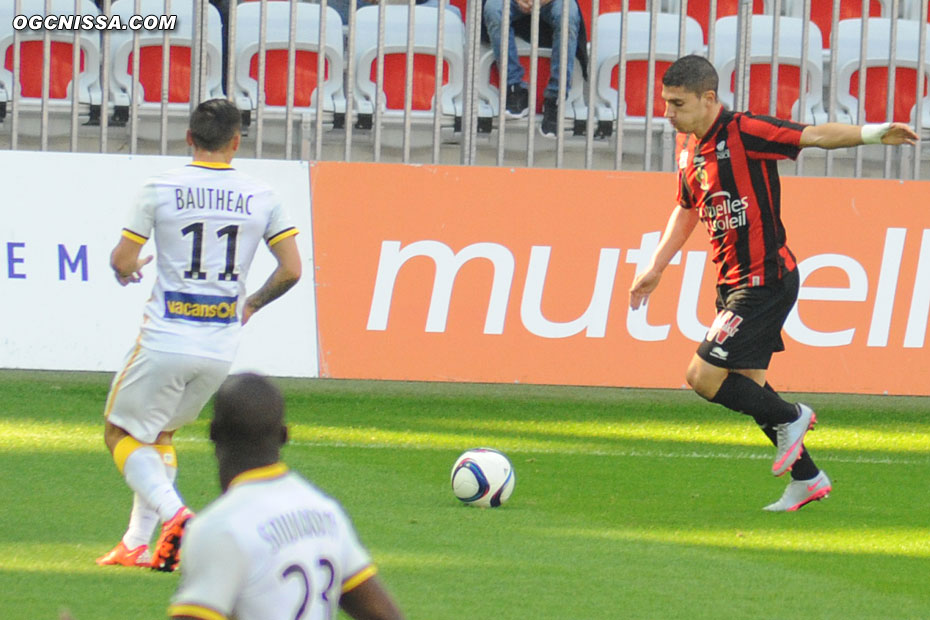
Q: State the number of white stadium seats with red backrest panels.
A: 8